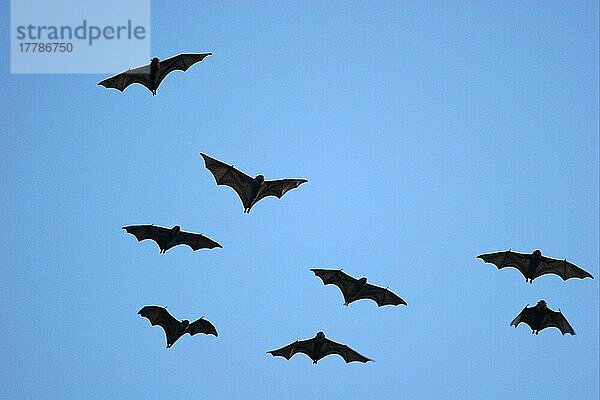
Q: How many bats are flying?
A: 8